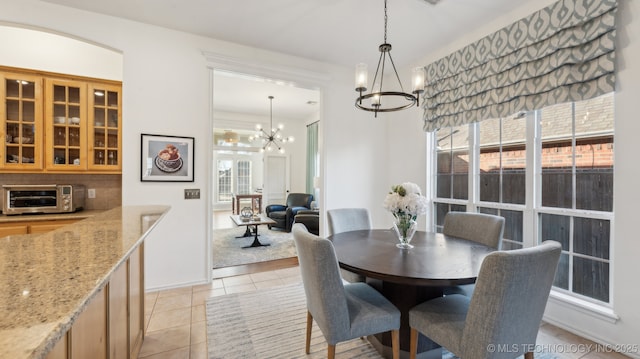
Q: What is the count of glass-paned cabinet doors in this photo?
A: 3